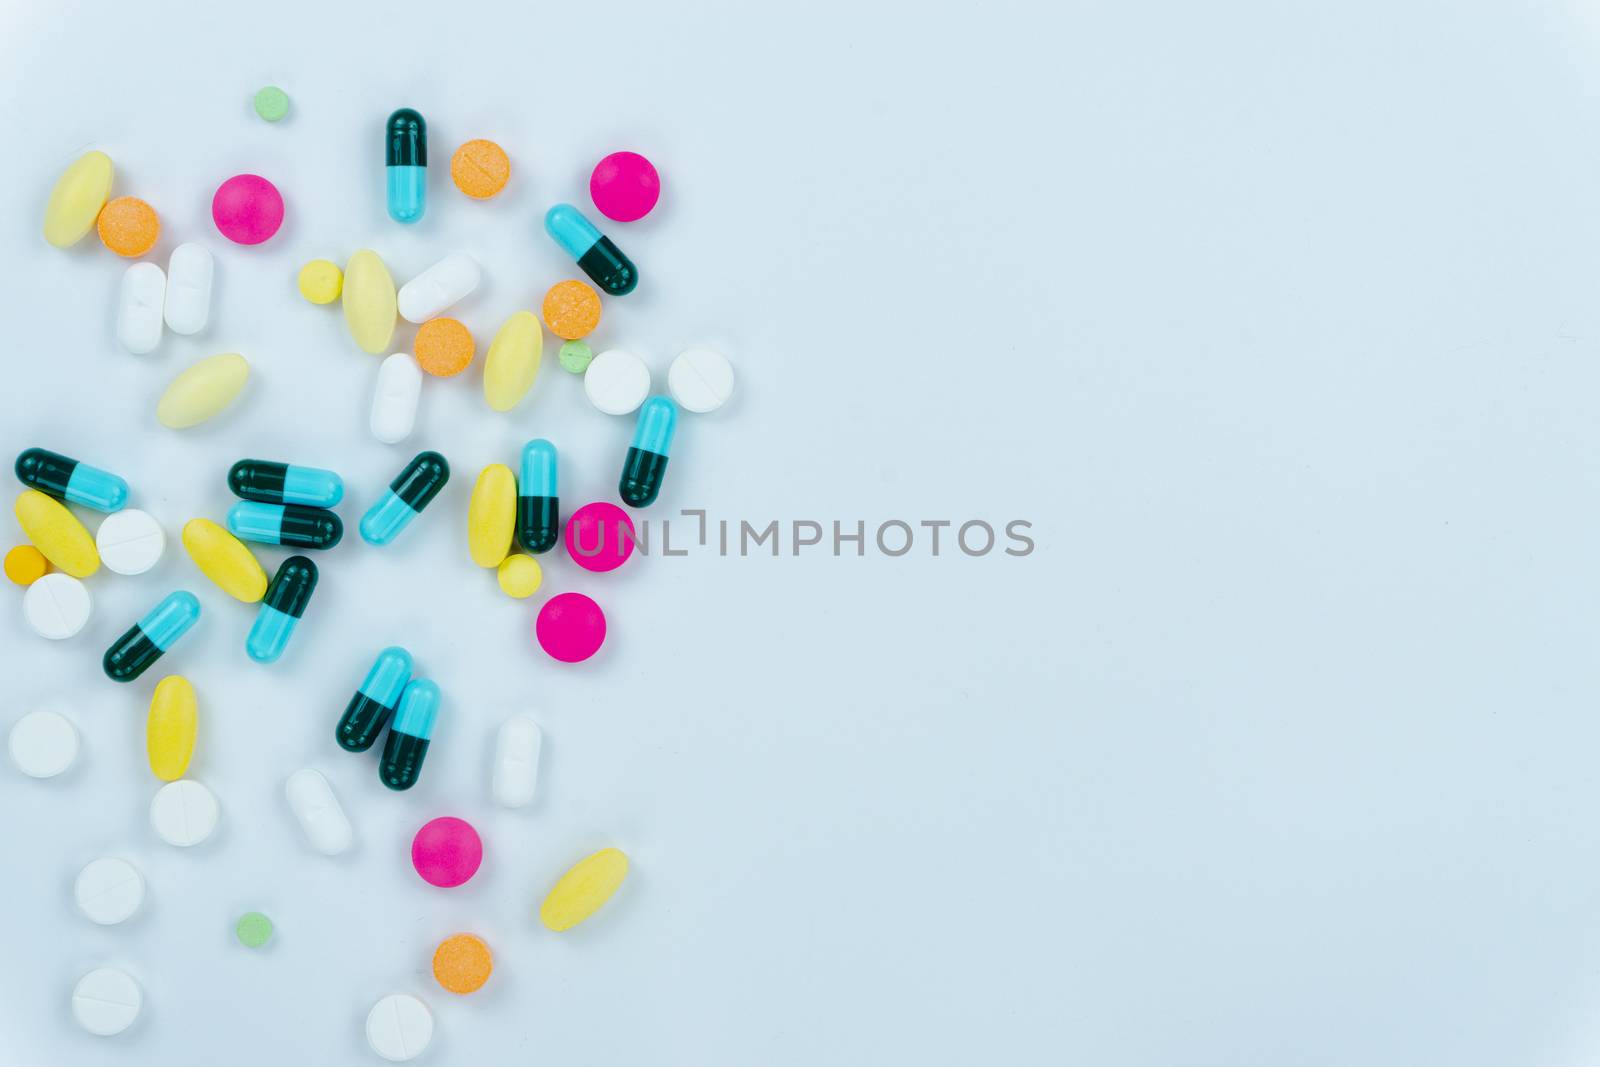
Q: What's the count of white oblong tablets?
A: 6